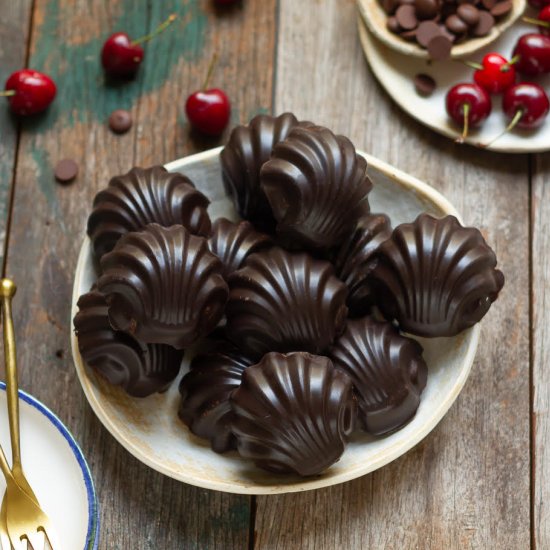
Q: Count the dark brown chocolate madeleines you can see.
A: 12